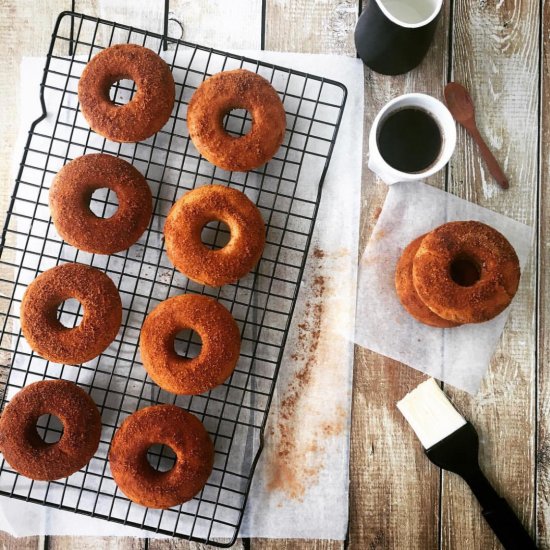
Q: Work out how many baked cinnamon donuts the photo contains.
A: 10